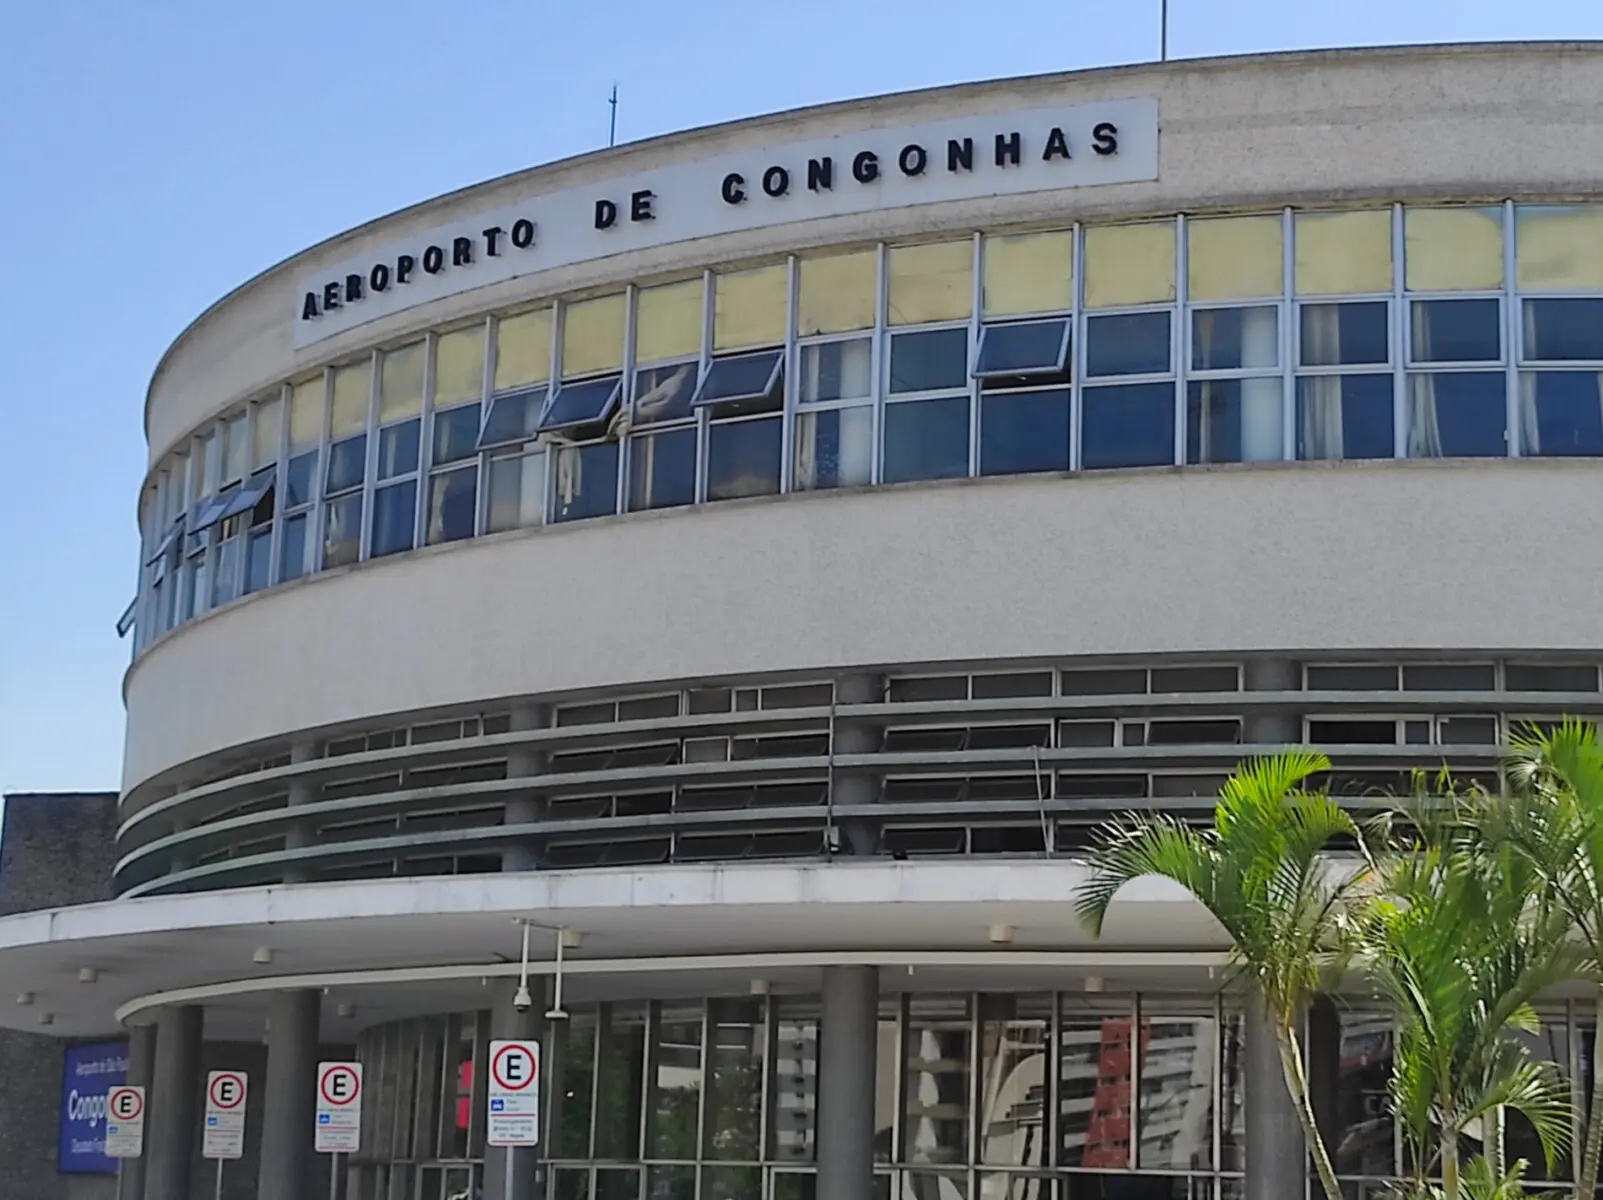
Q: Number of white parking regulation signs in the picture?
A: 4